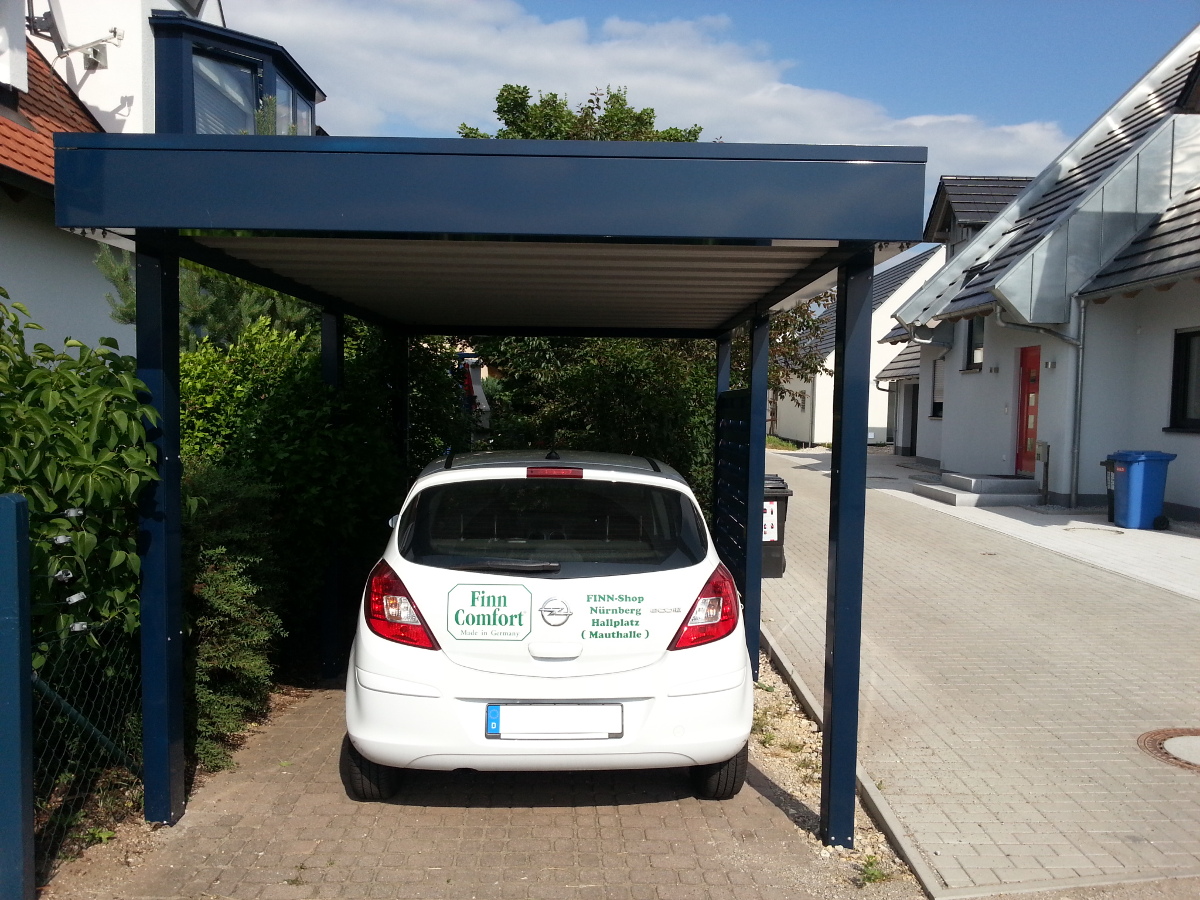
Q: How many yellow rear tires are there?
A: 0